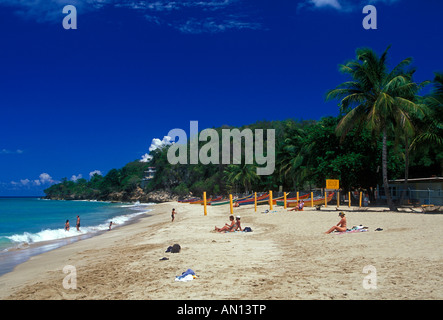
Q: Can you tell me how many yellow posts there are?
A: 11